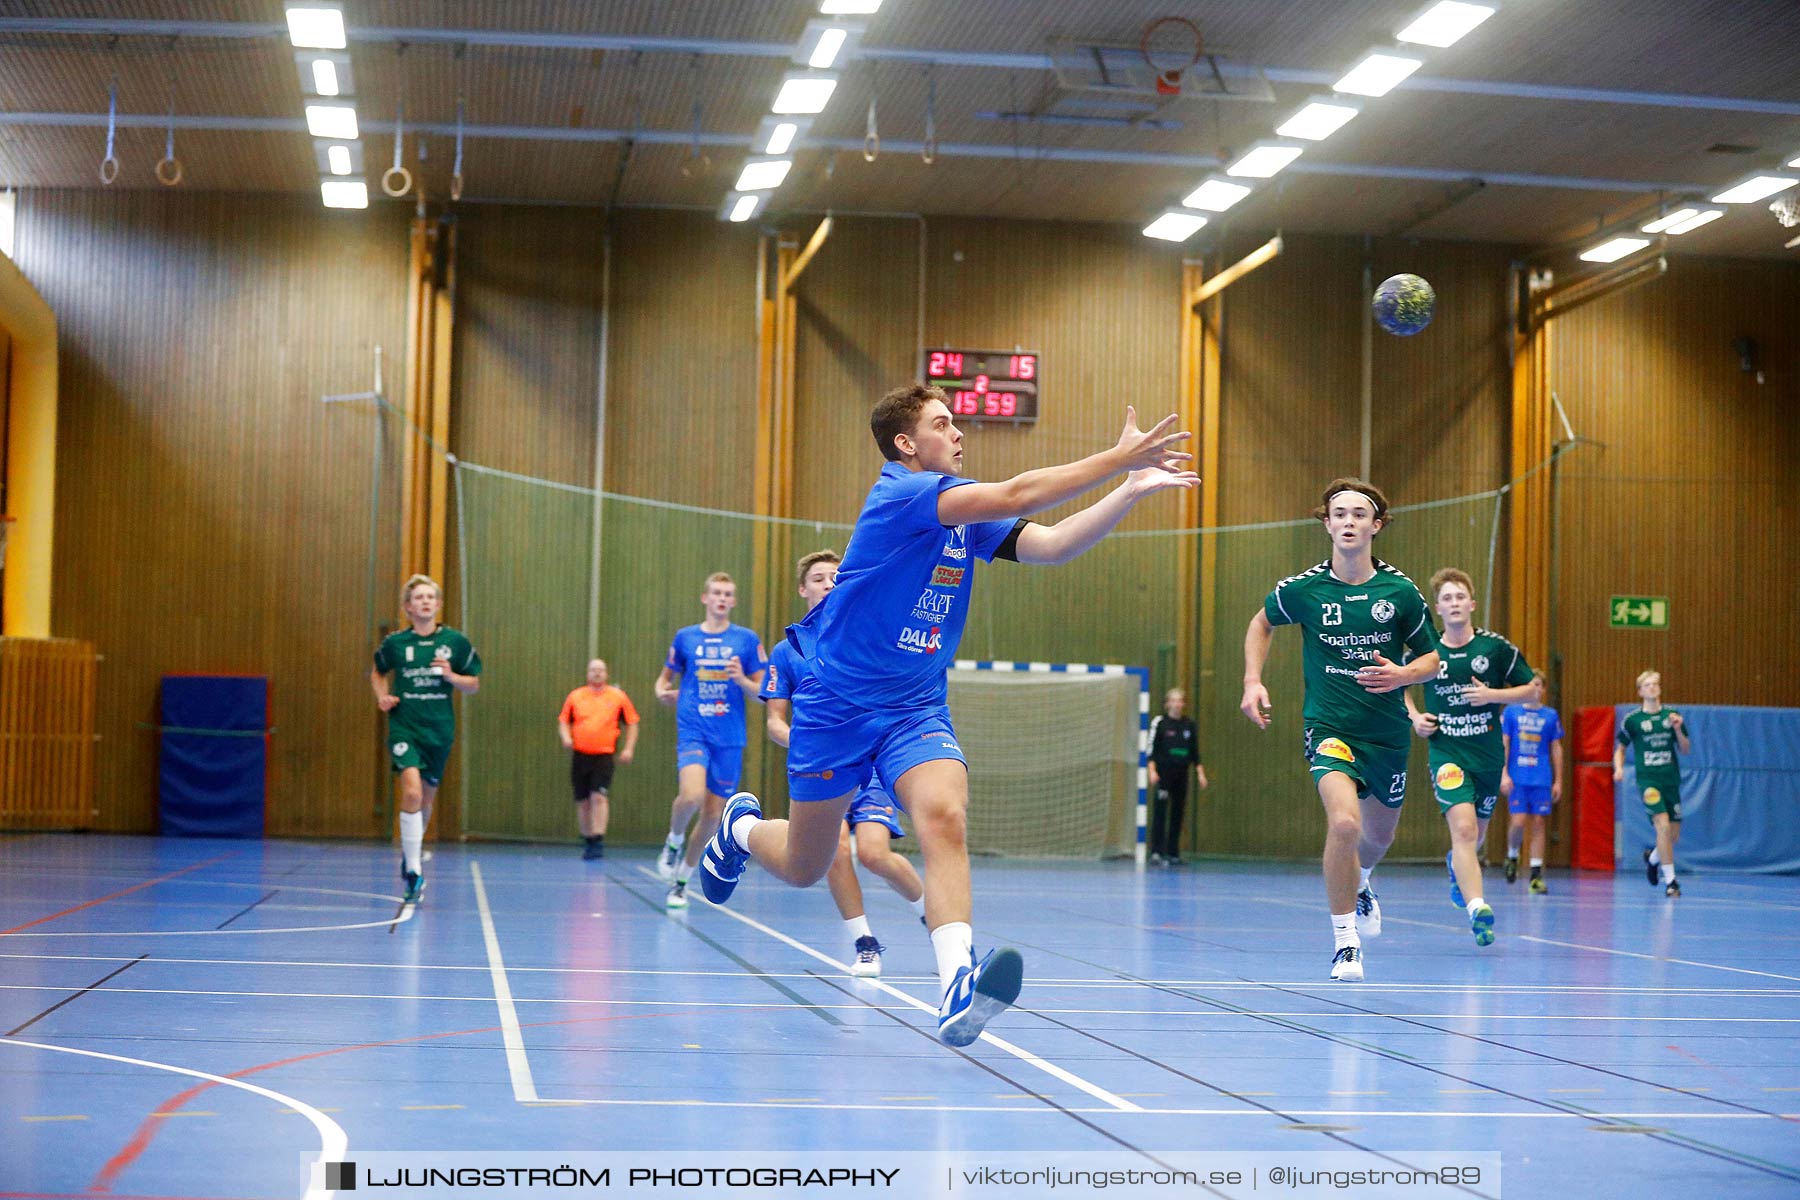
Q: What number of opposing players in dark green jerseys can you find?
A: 4